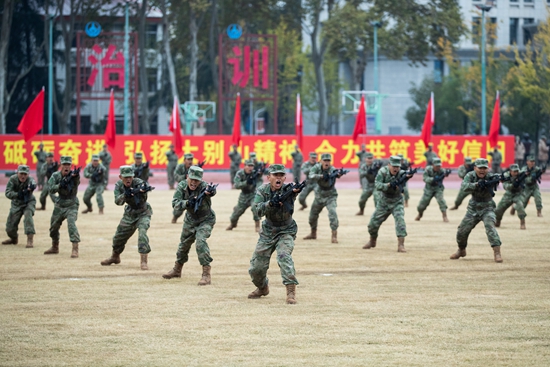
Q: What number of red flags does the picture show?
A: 8